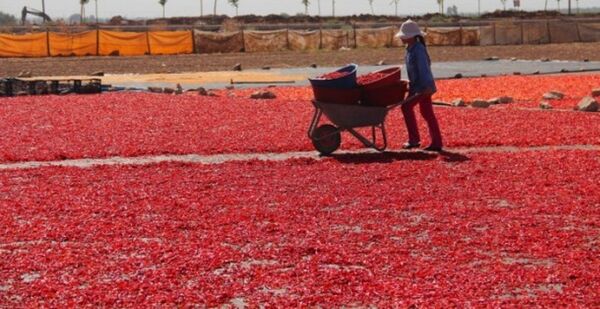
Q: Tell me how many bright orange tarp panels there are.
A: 4